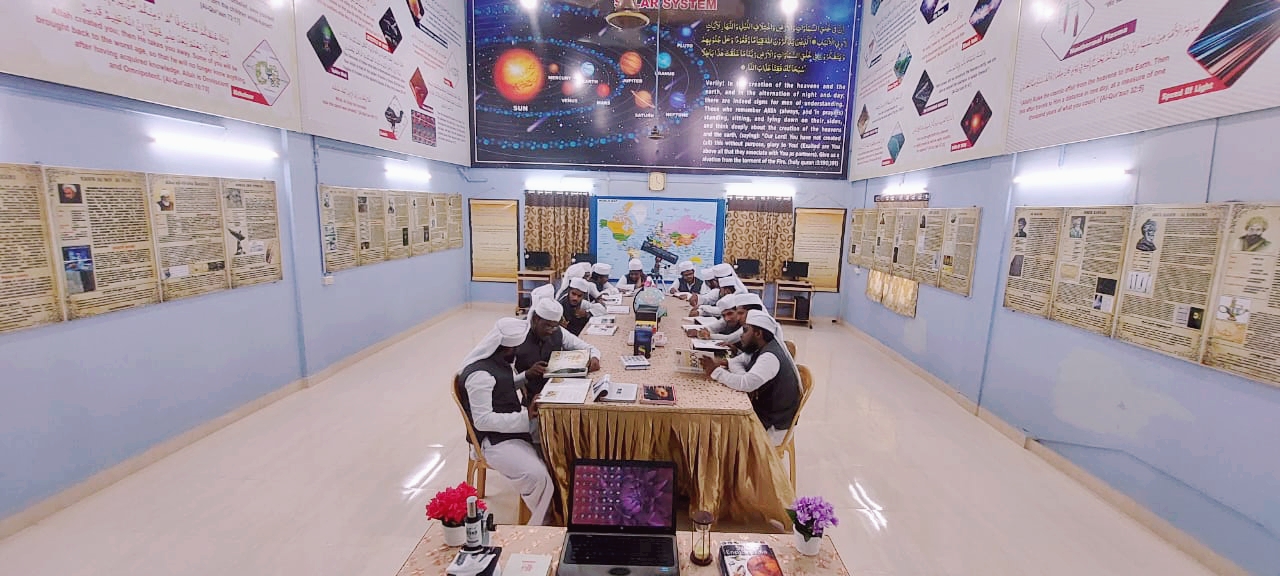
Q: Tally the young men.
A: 14